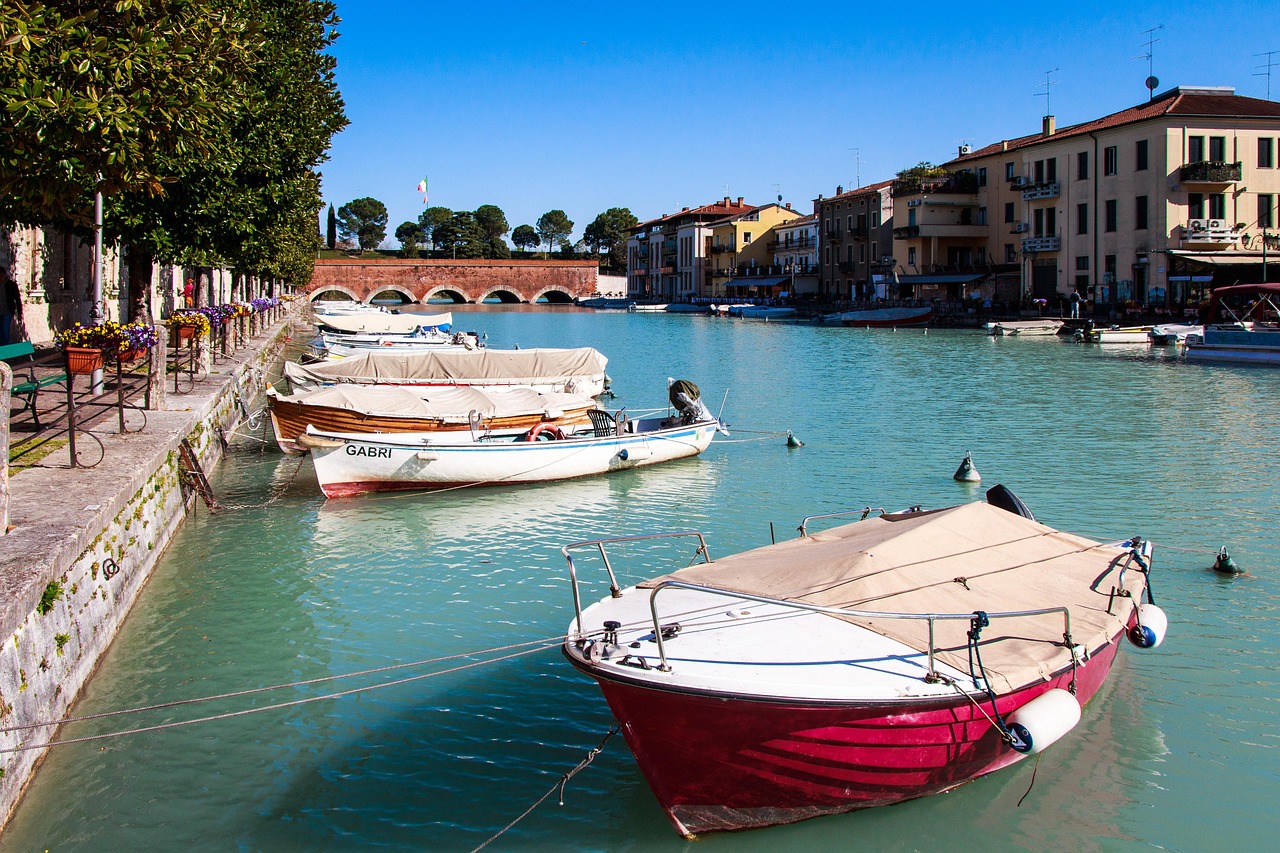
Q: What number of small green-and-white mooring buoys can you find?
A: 3